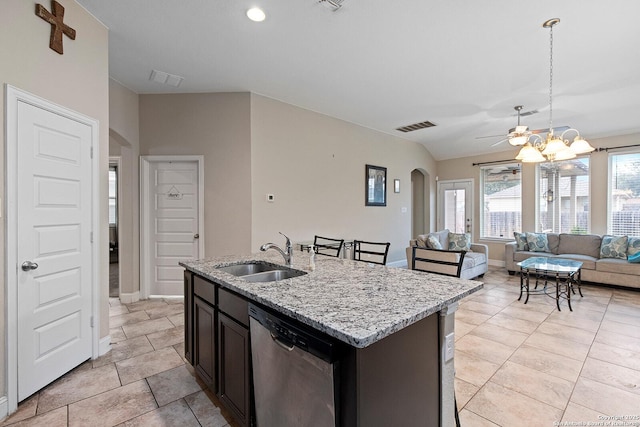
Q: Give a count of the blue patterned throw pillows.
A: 6